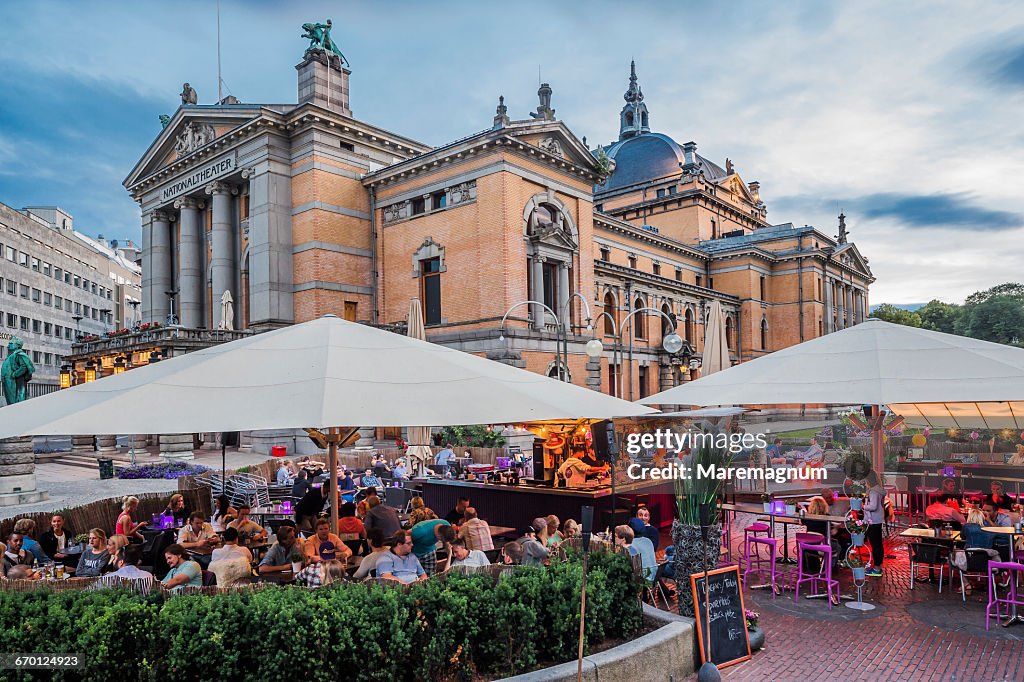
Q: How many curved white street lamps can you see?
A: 4